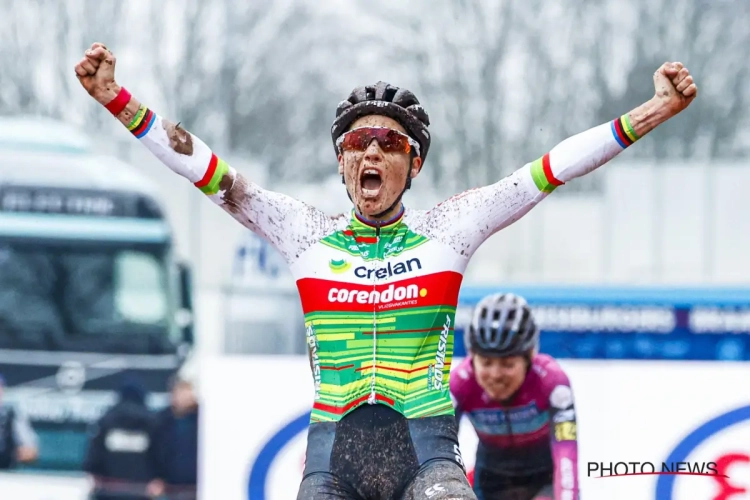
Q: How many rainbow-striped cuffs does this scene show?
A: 2